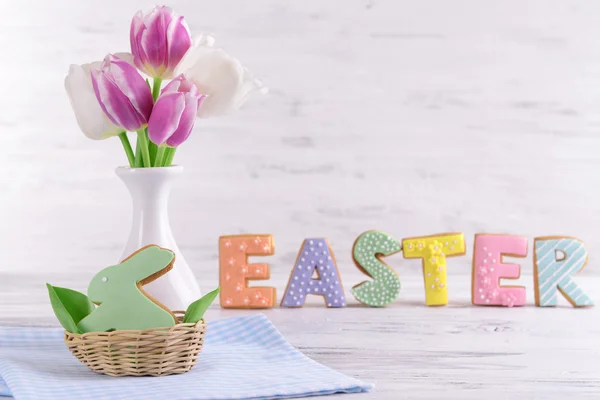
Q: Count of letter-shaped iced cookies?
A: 6